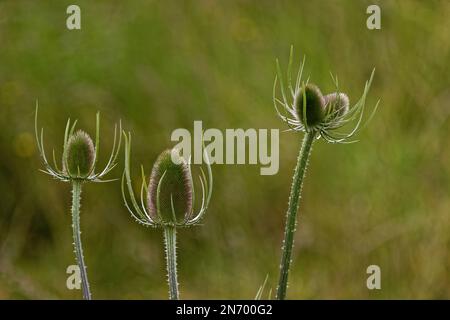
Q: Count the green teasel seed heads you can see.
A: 4